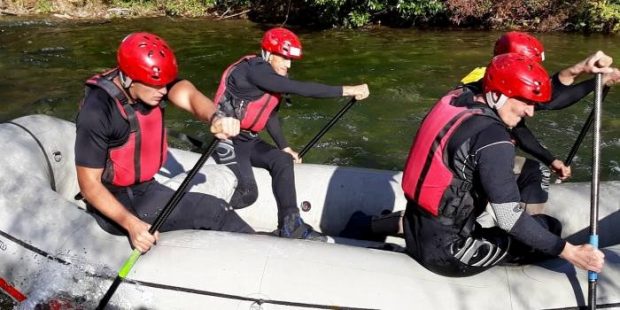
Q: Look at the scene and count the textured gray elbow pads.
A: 1